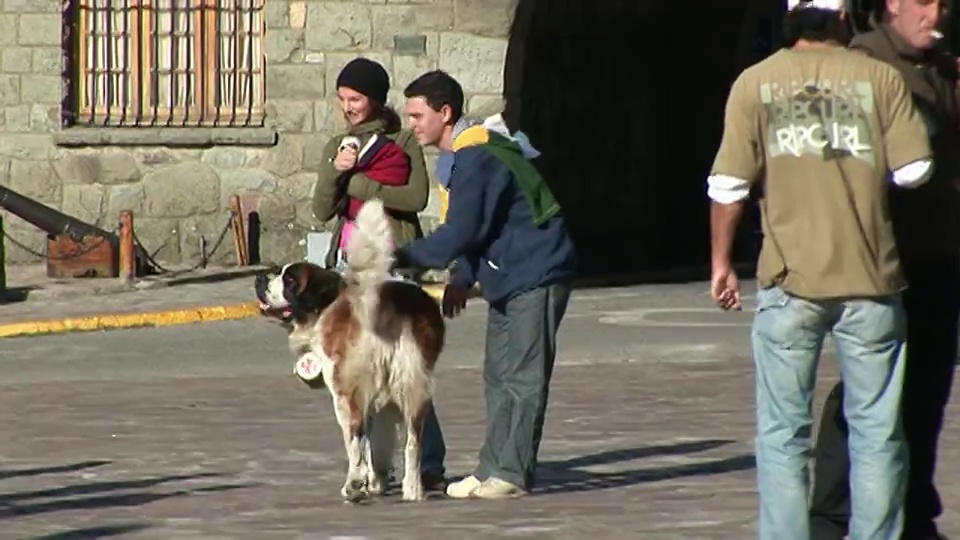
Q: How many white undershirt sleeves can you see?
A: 2